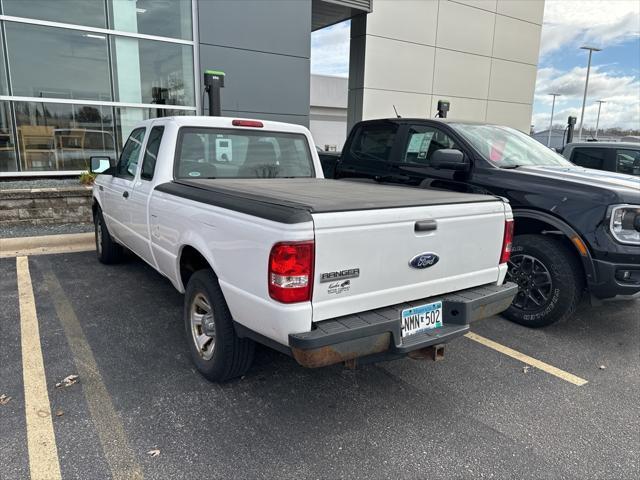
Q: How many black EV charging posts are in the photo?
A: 3